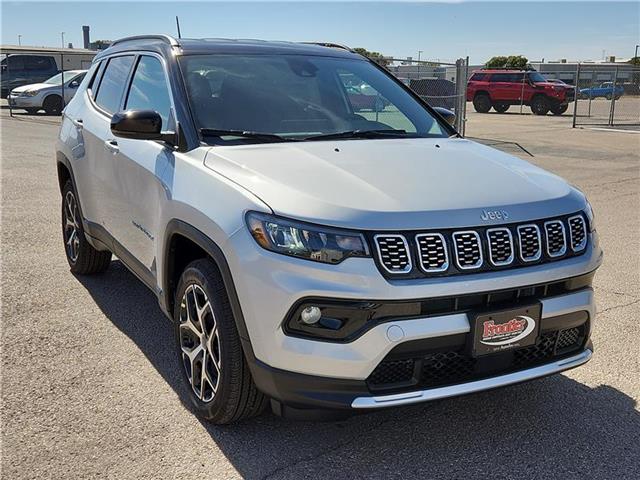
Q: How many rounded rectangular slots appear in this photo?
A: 7